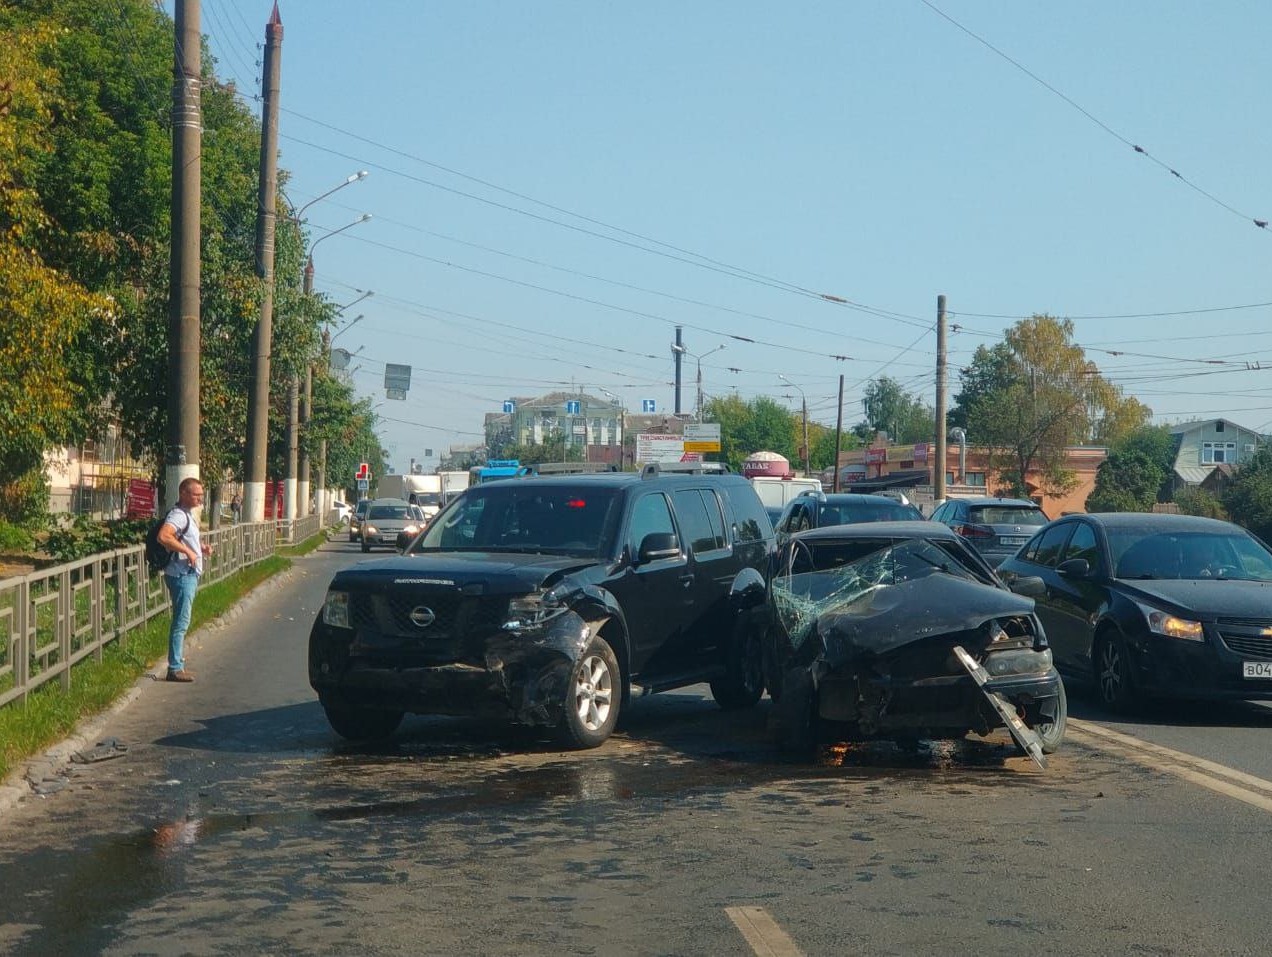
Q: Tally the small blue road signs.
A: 3